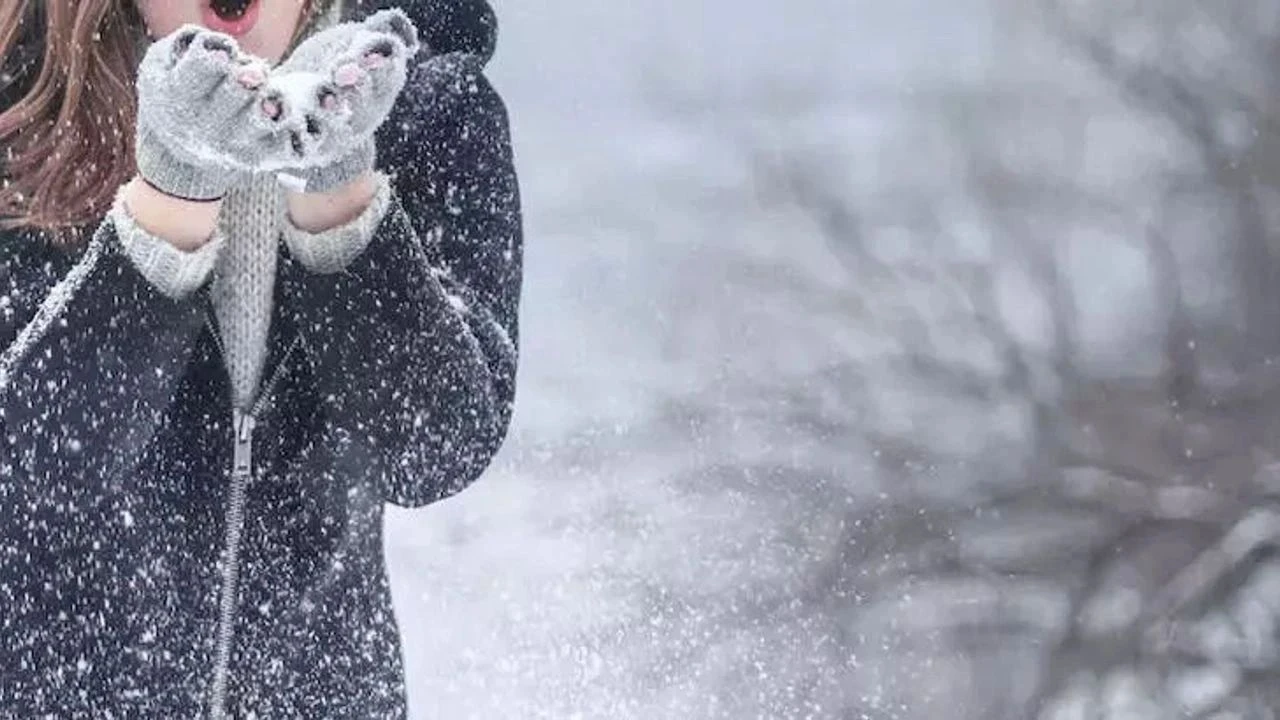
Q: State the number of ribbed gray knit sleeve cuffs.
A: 2